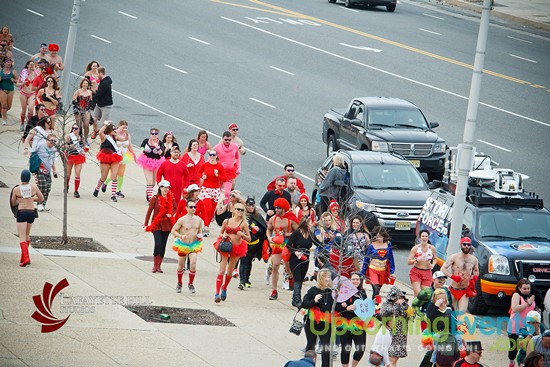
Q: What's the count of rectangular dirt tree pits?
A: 2